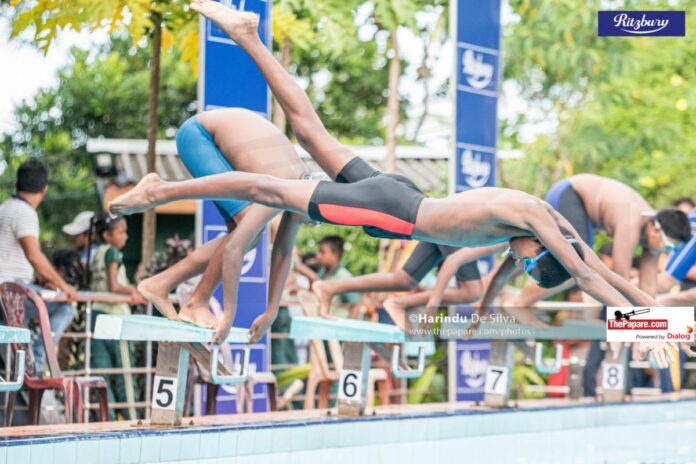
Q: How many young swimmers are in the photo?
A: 4